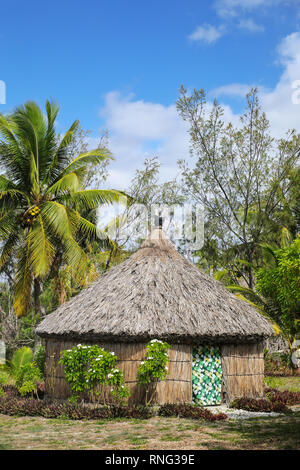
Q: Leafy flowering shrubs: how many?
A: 2